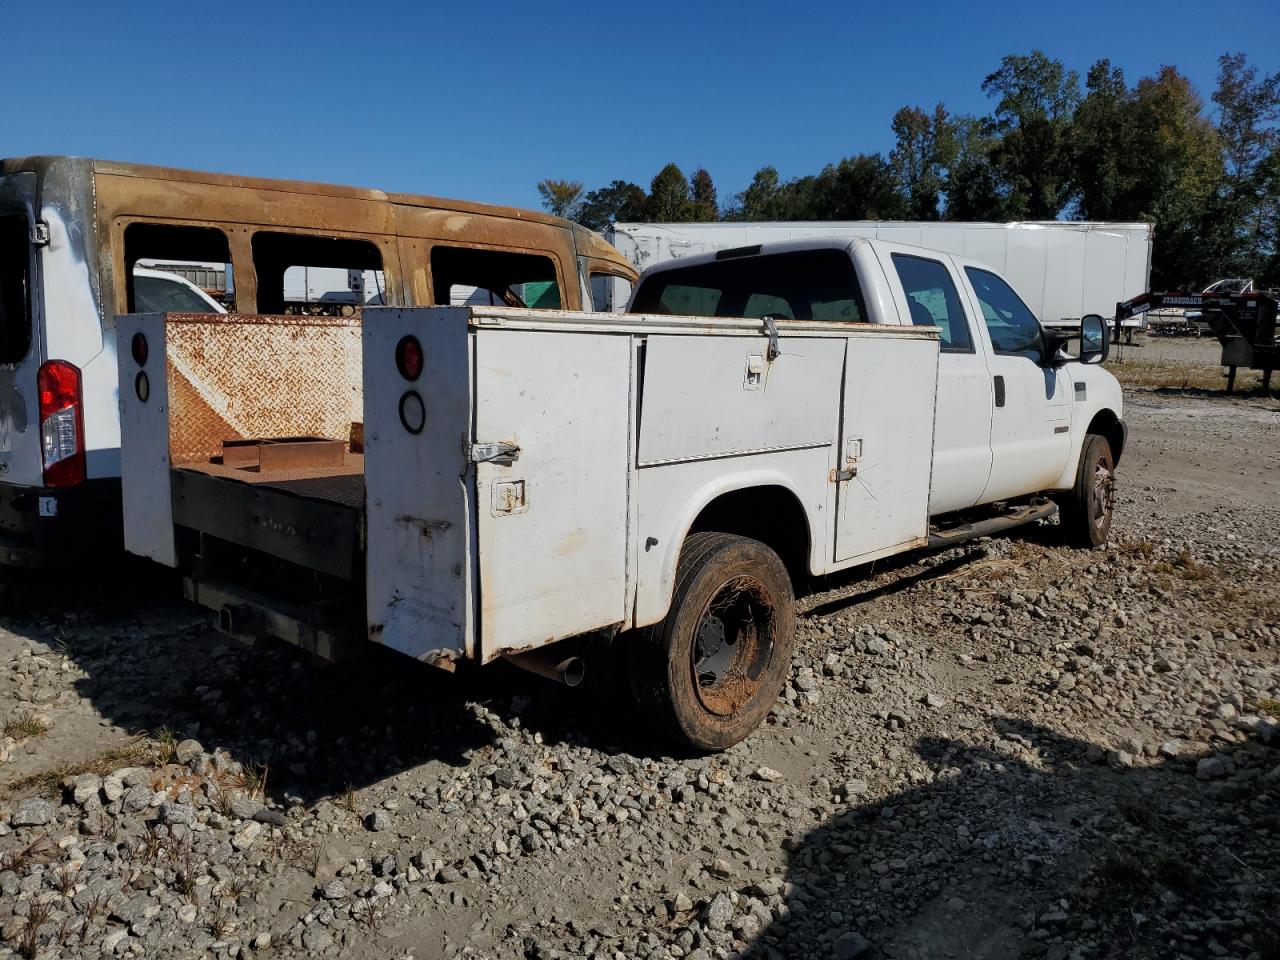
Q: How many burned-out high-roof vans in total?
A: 1